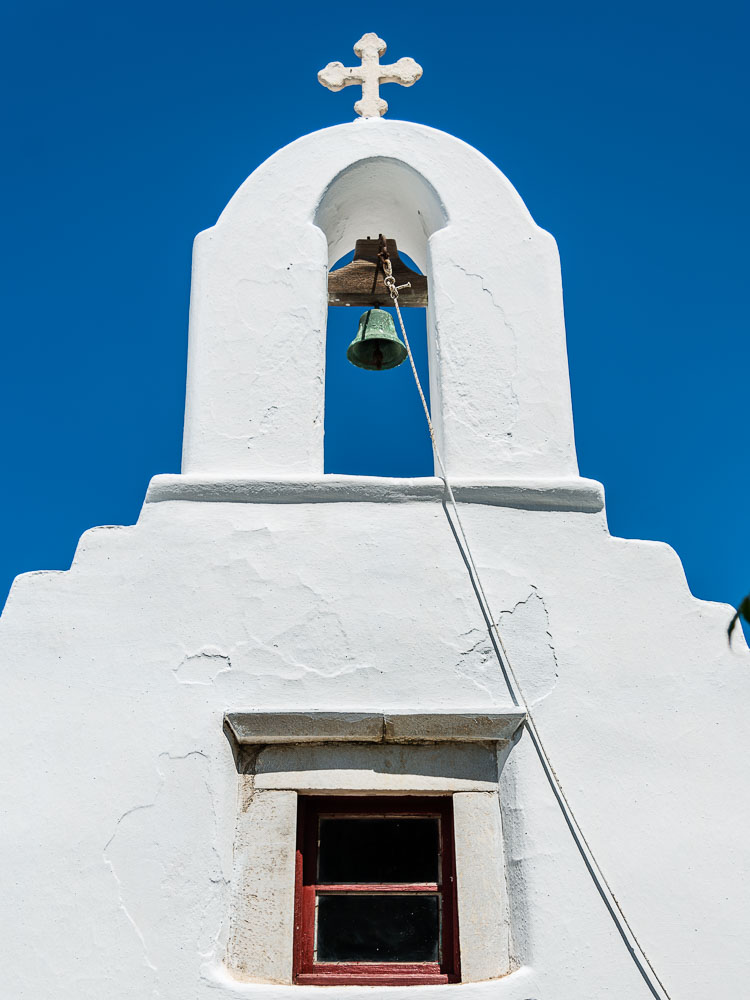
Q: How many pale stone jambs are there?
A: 2